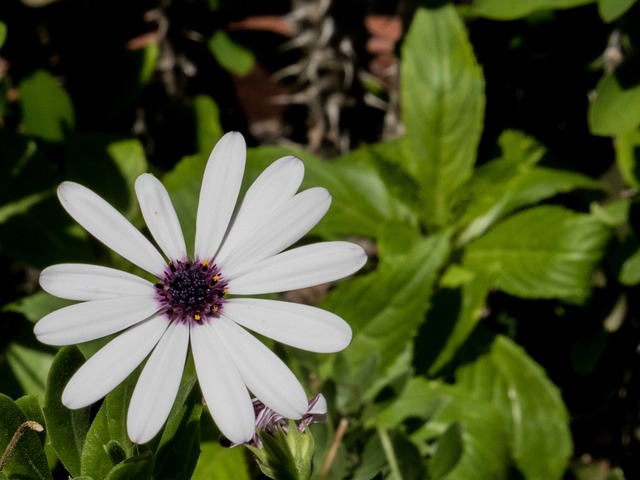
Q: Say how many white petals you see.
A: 13